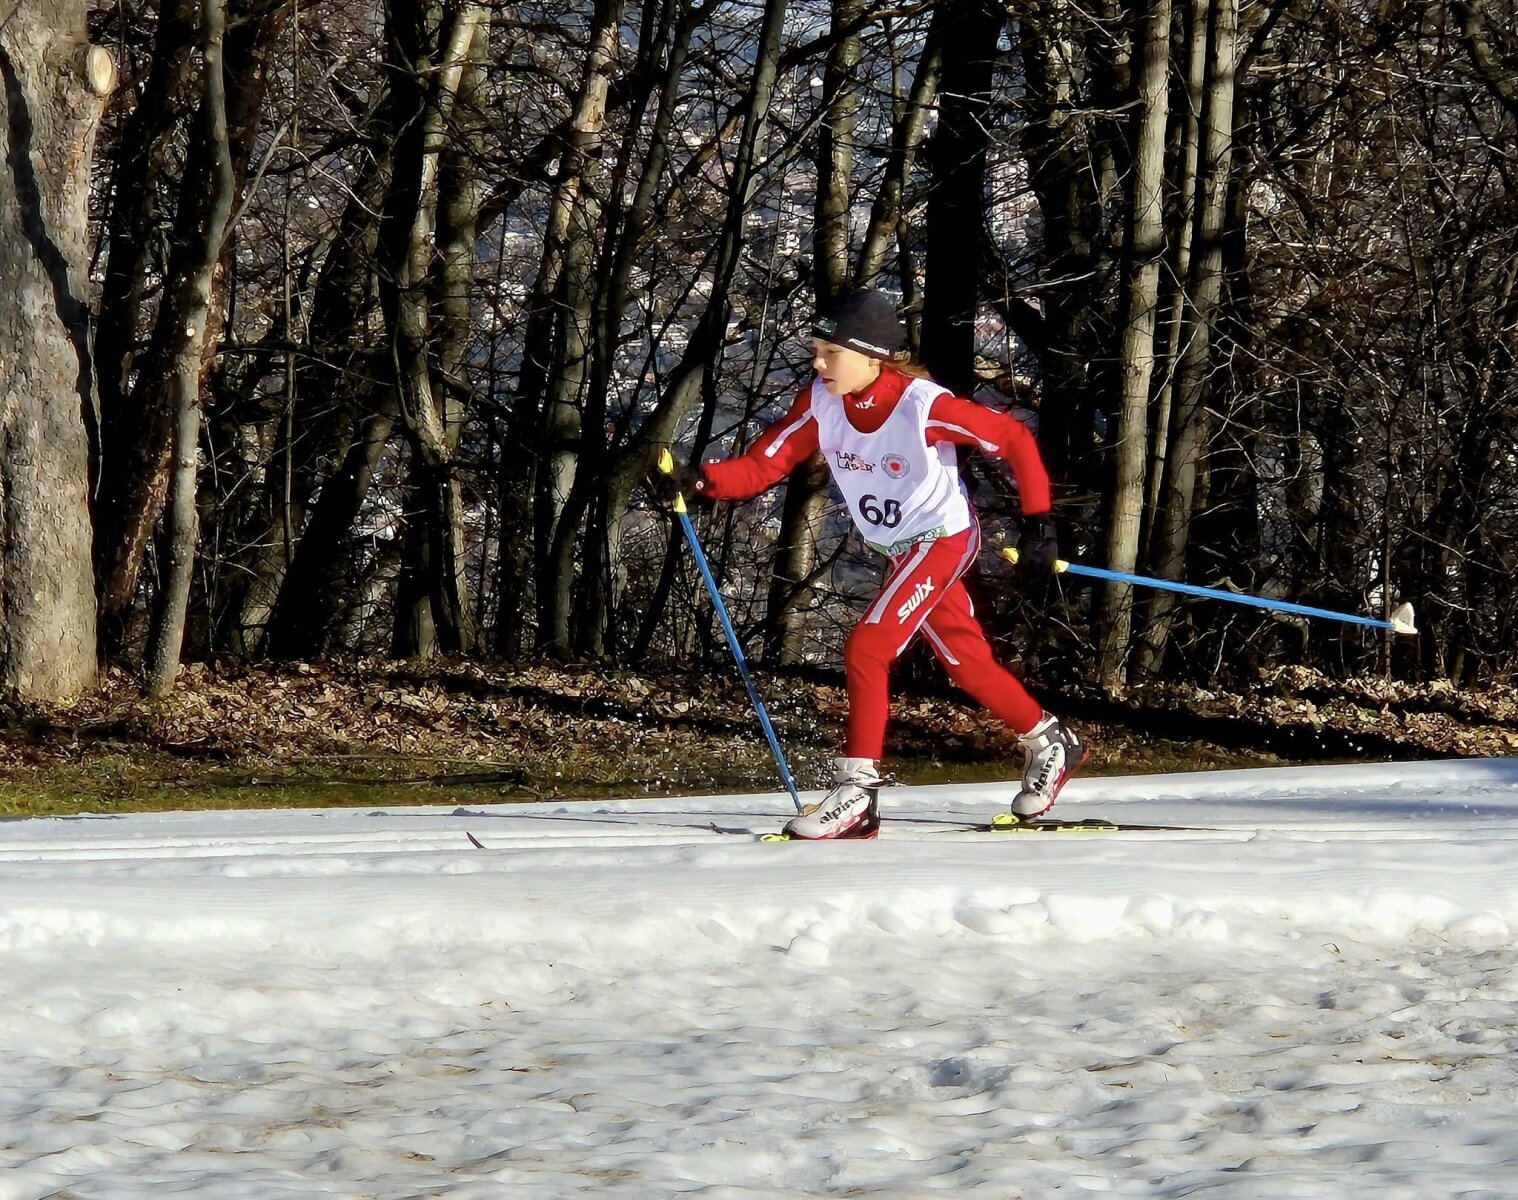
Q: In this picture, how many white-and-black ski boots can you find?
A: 2